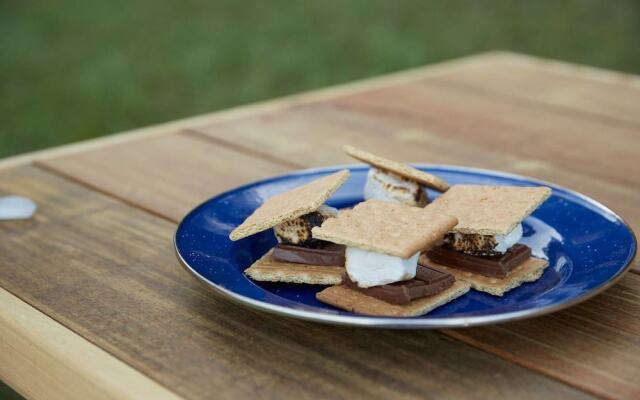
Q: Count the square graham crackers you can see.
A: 7